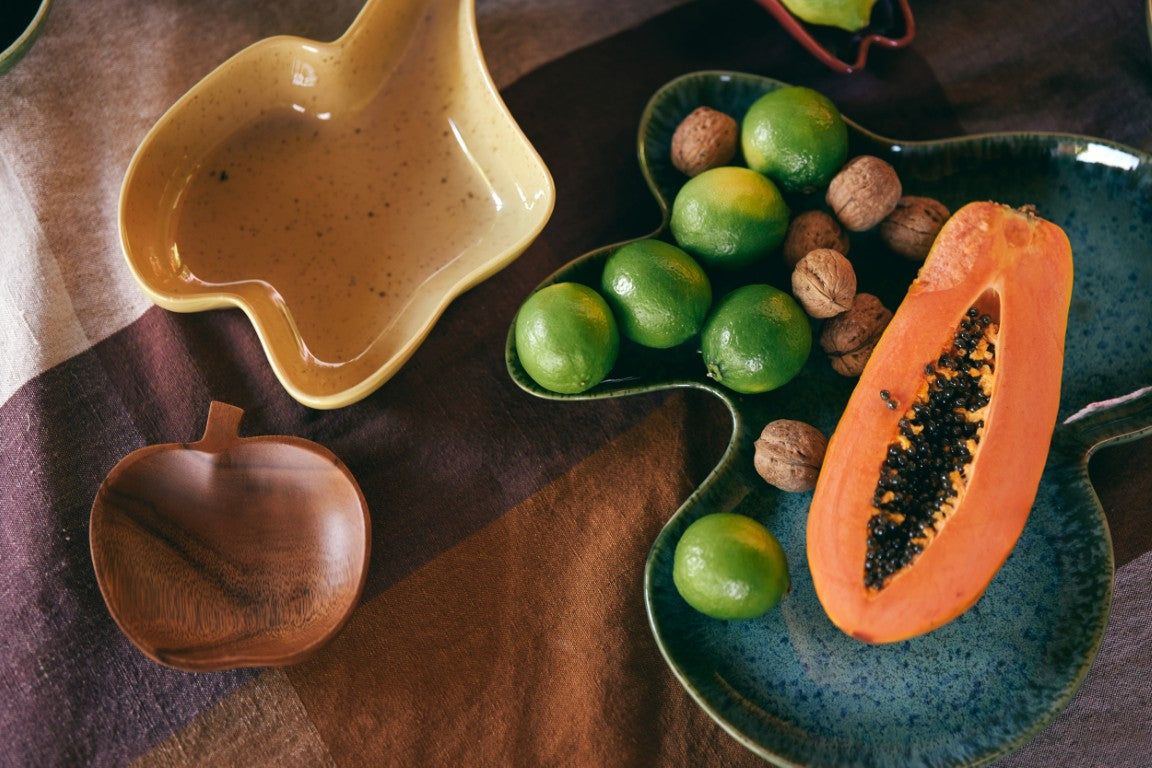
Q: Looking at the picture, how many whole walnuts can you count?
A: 7